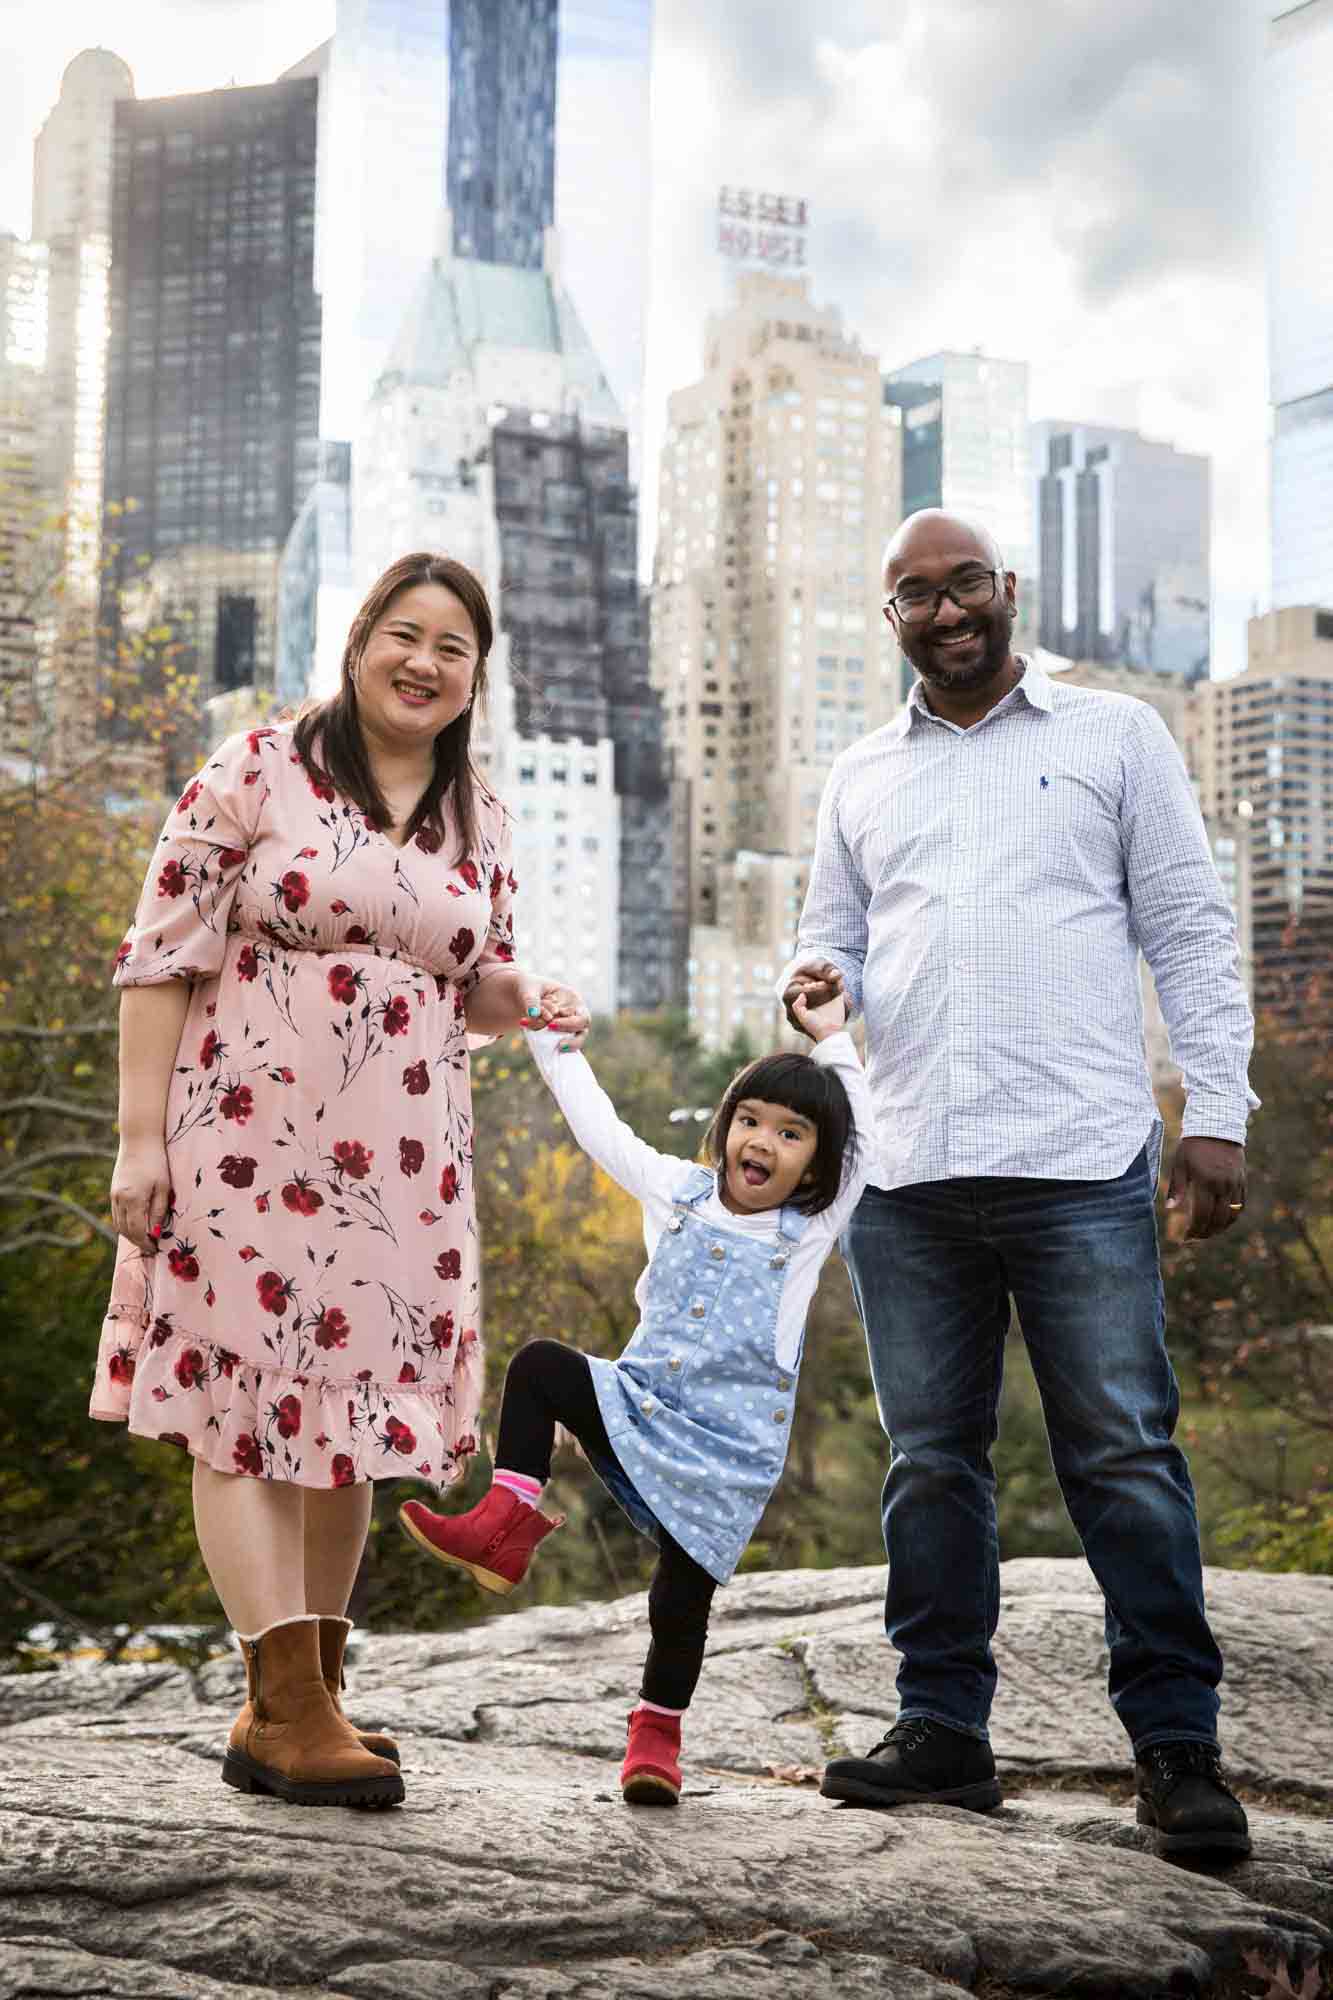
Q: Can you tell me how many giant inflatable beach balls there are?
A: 0